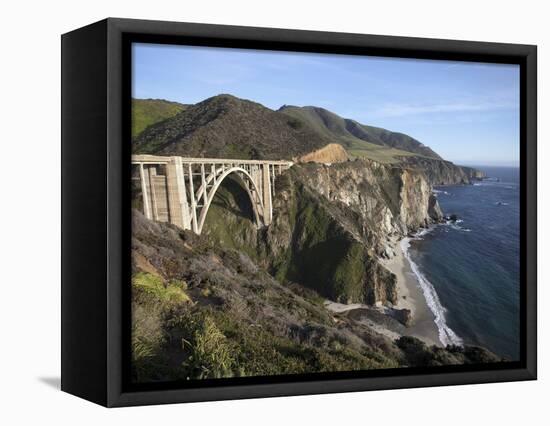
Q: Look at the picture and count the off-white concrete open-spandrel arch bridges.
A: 1